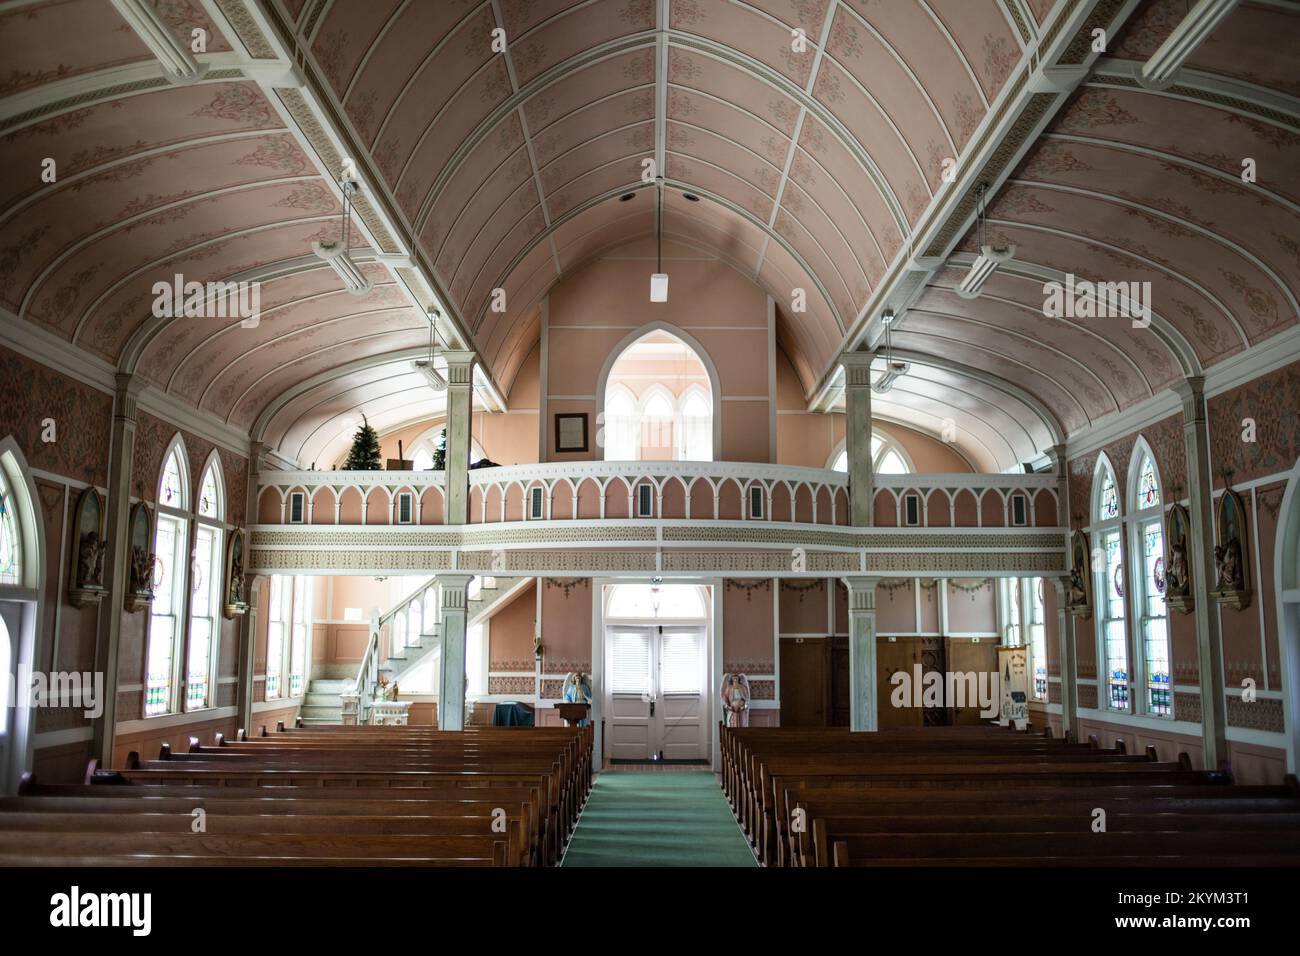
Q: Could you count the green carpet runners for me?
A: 1